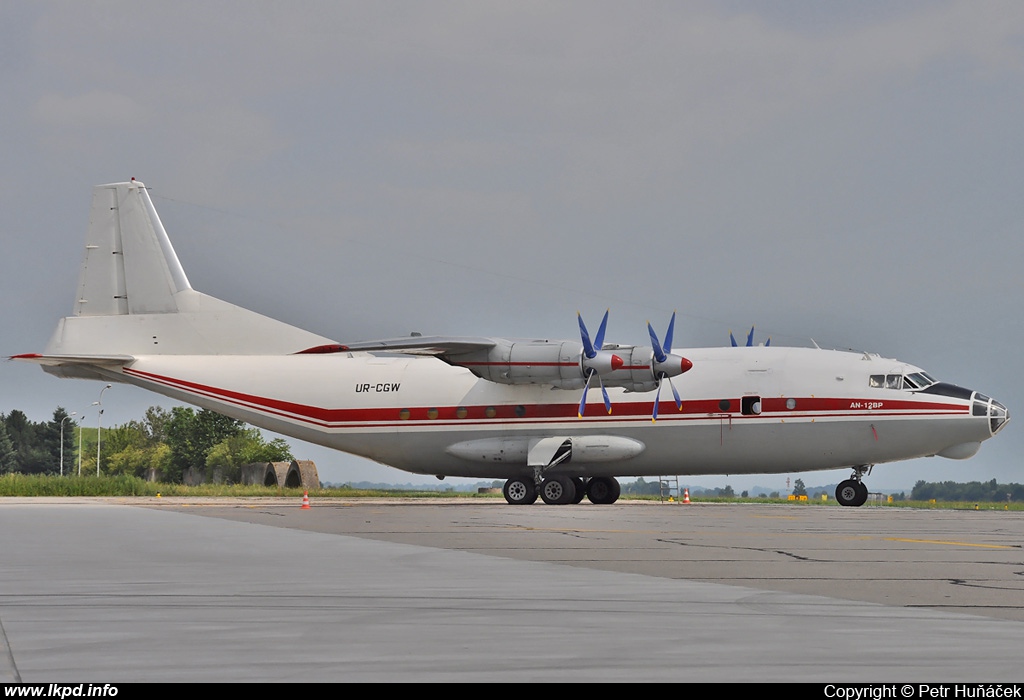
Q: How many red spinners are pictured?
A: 2